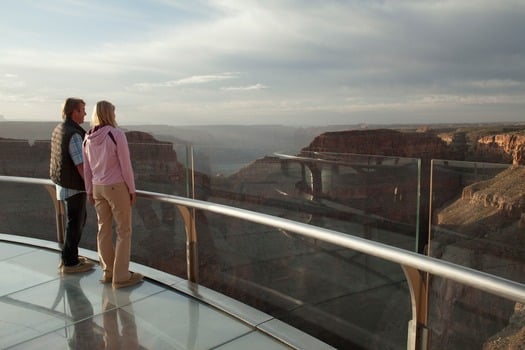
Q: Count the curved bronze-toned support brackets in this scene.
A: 3